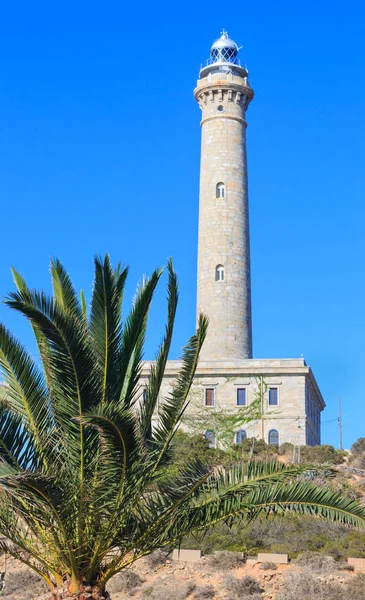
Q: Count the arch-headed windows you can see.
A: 5